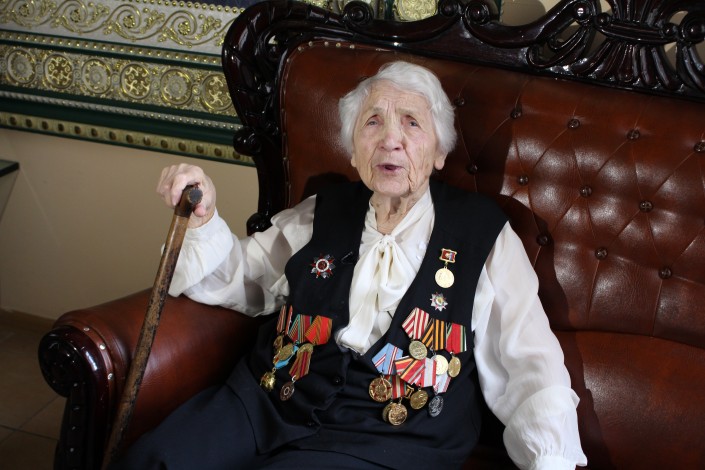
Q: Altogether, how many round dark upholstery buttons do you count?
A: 12